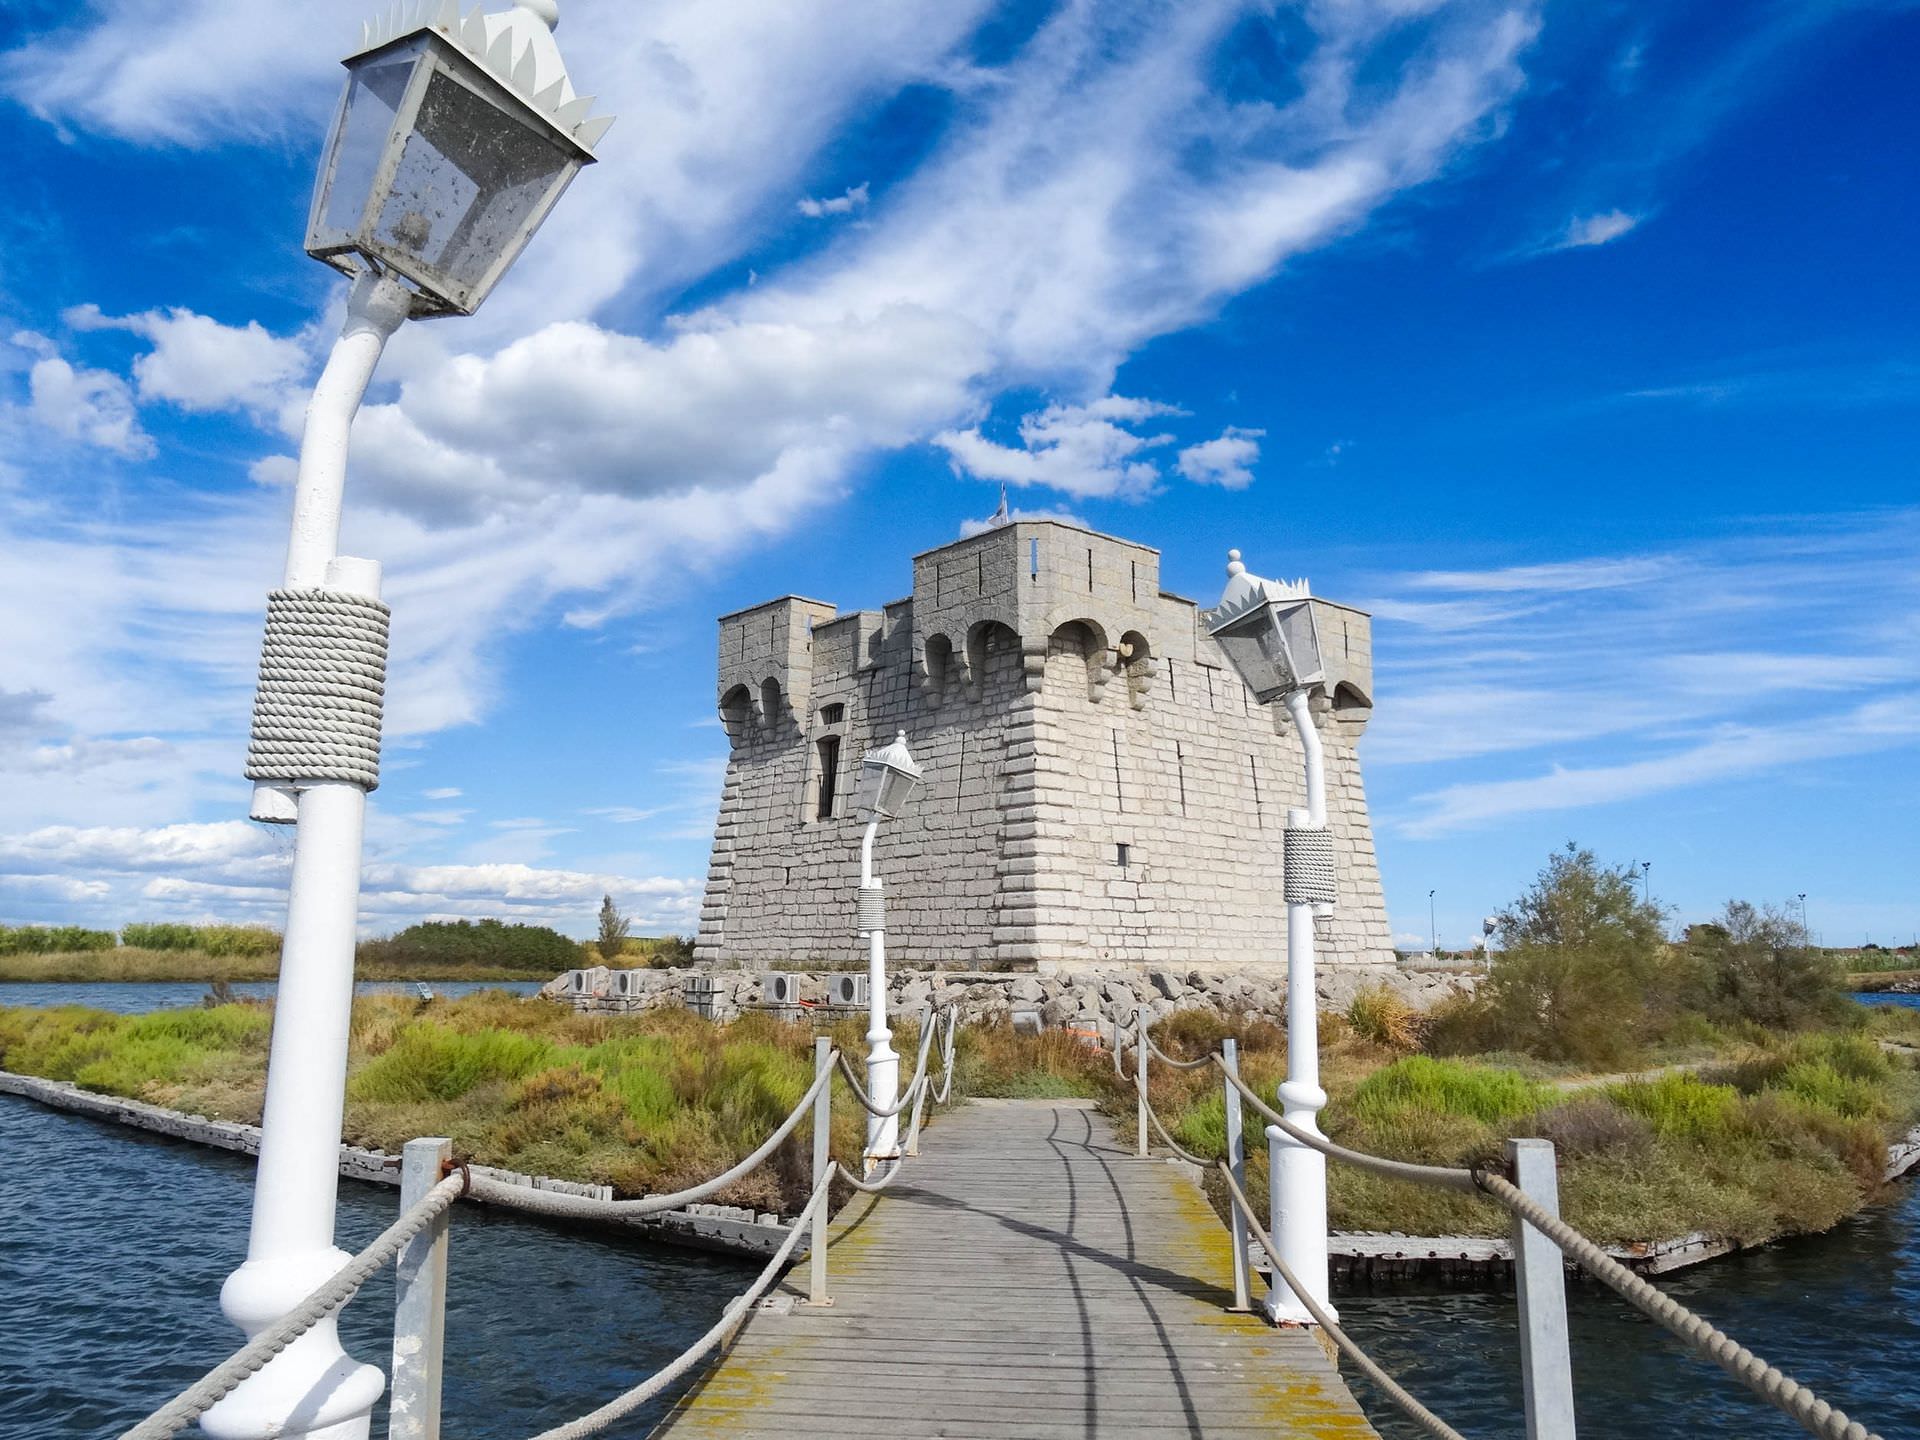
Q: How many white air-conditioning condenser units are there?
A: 4